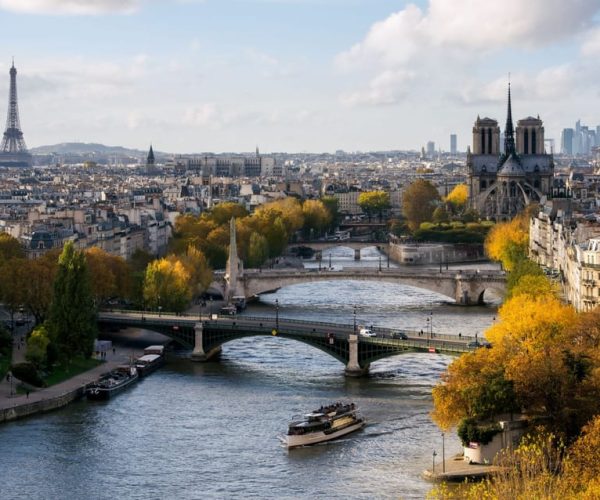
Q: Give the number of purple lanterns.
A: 0